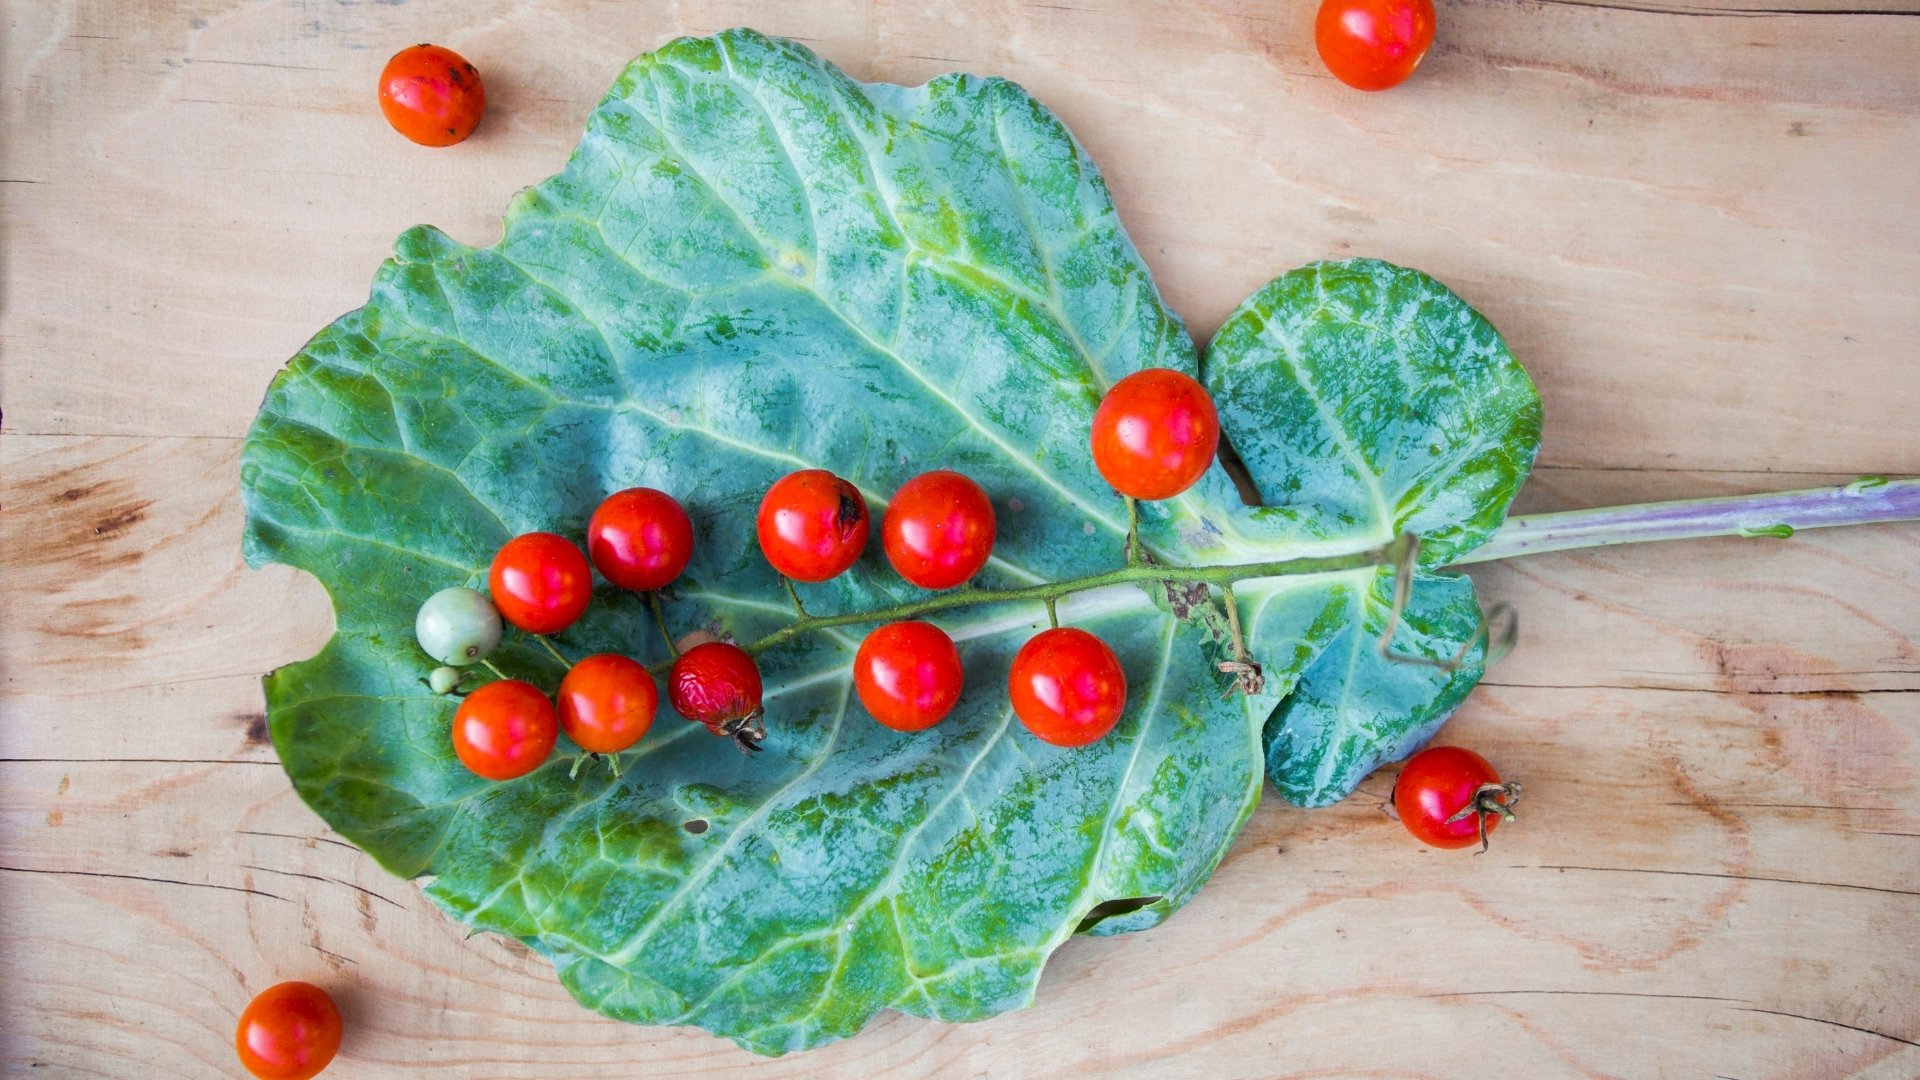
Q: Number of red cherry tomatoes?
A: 14